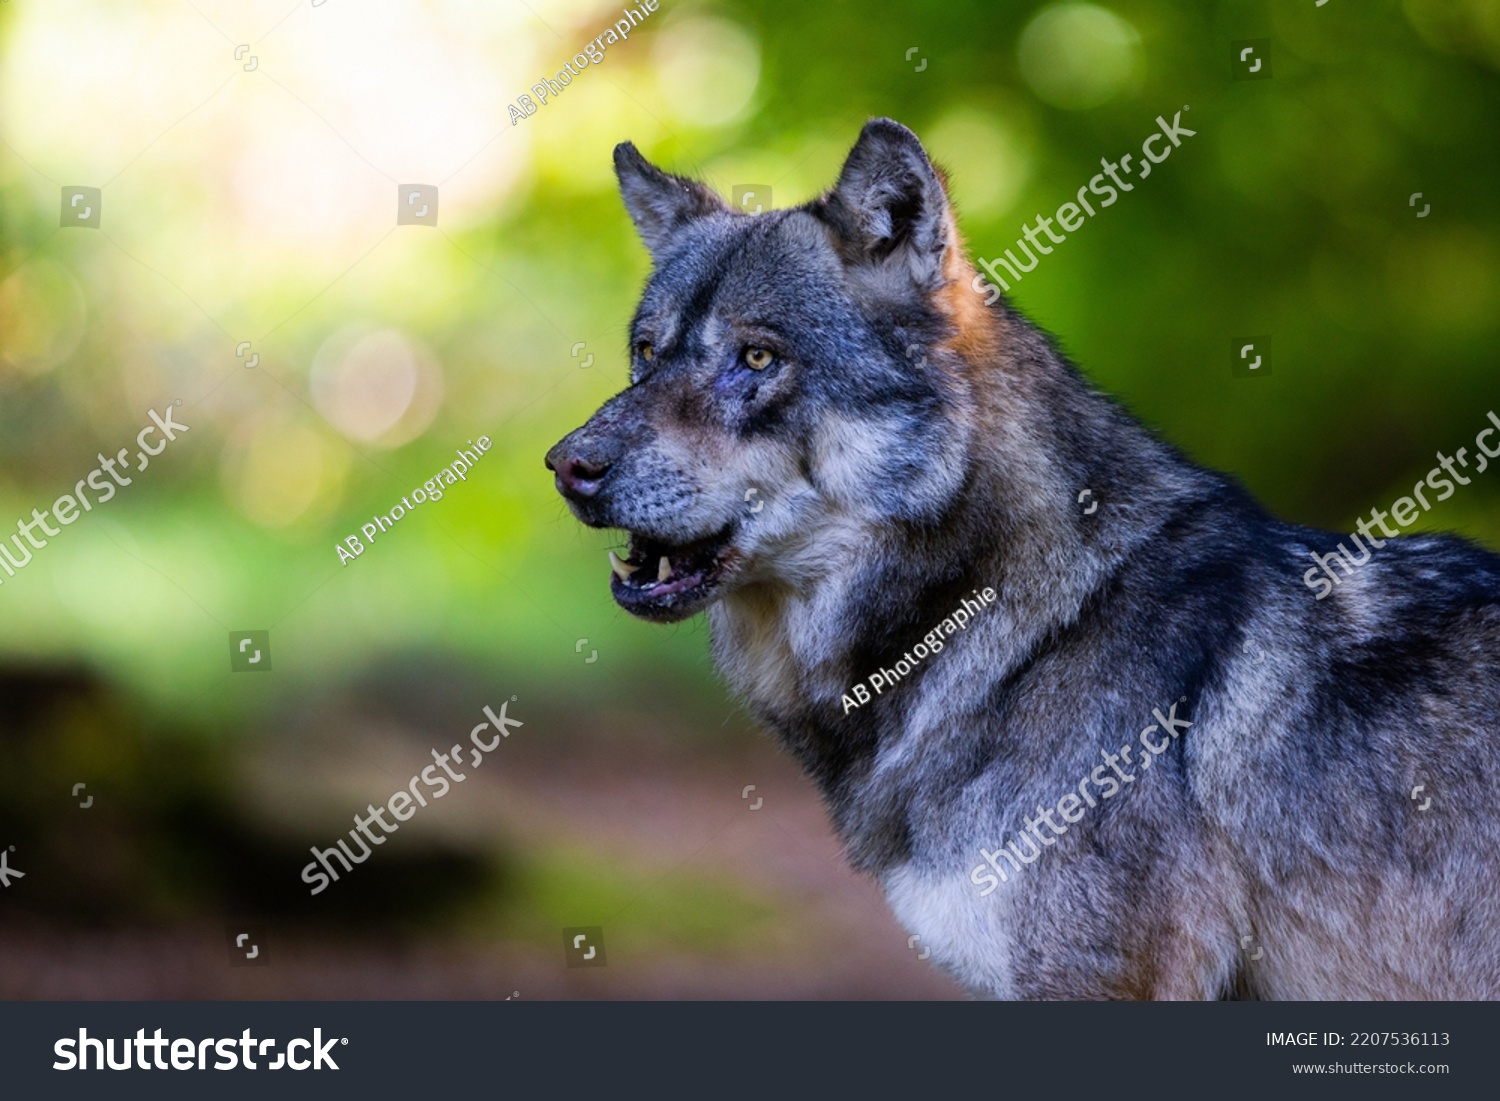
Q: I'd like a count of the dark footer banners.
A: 1